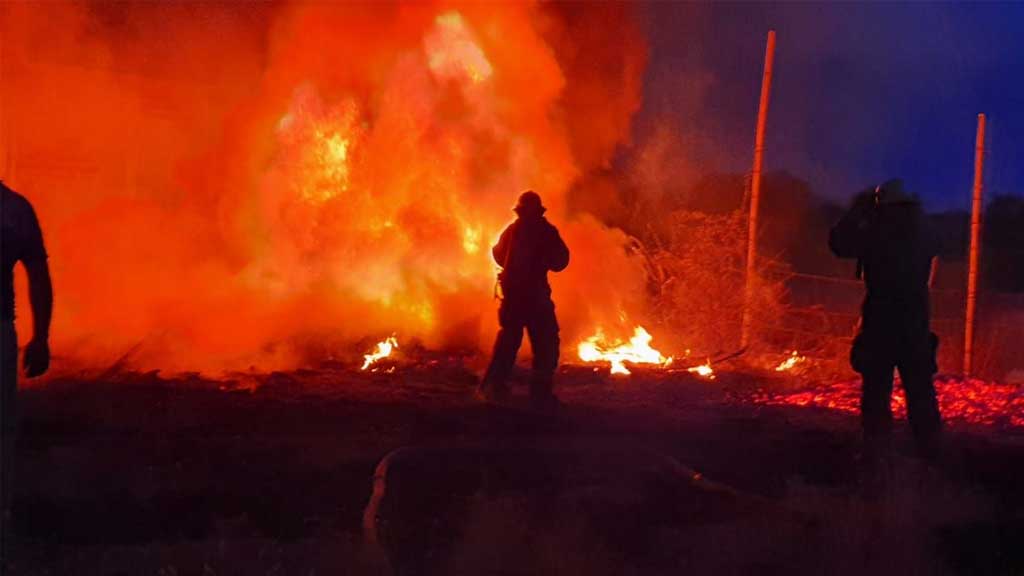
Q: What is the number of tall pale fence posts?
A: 2